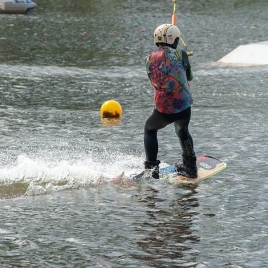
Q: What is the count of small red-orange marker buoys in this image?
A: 6